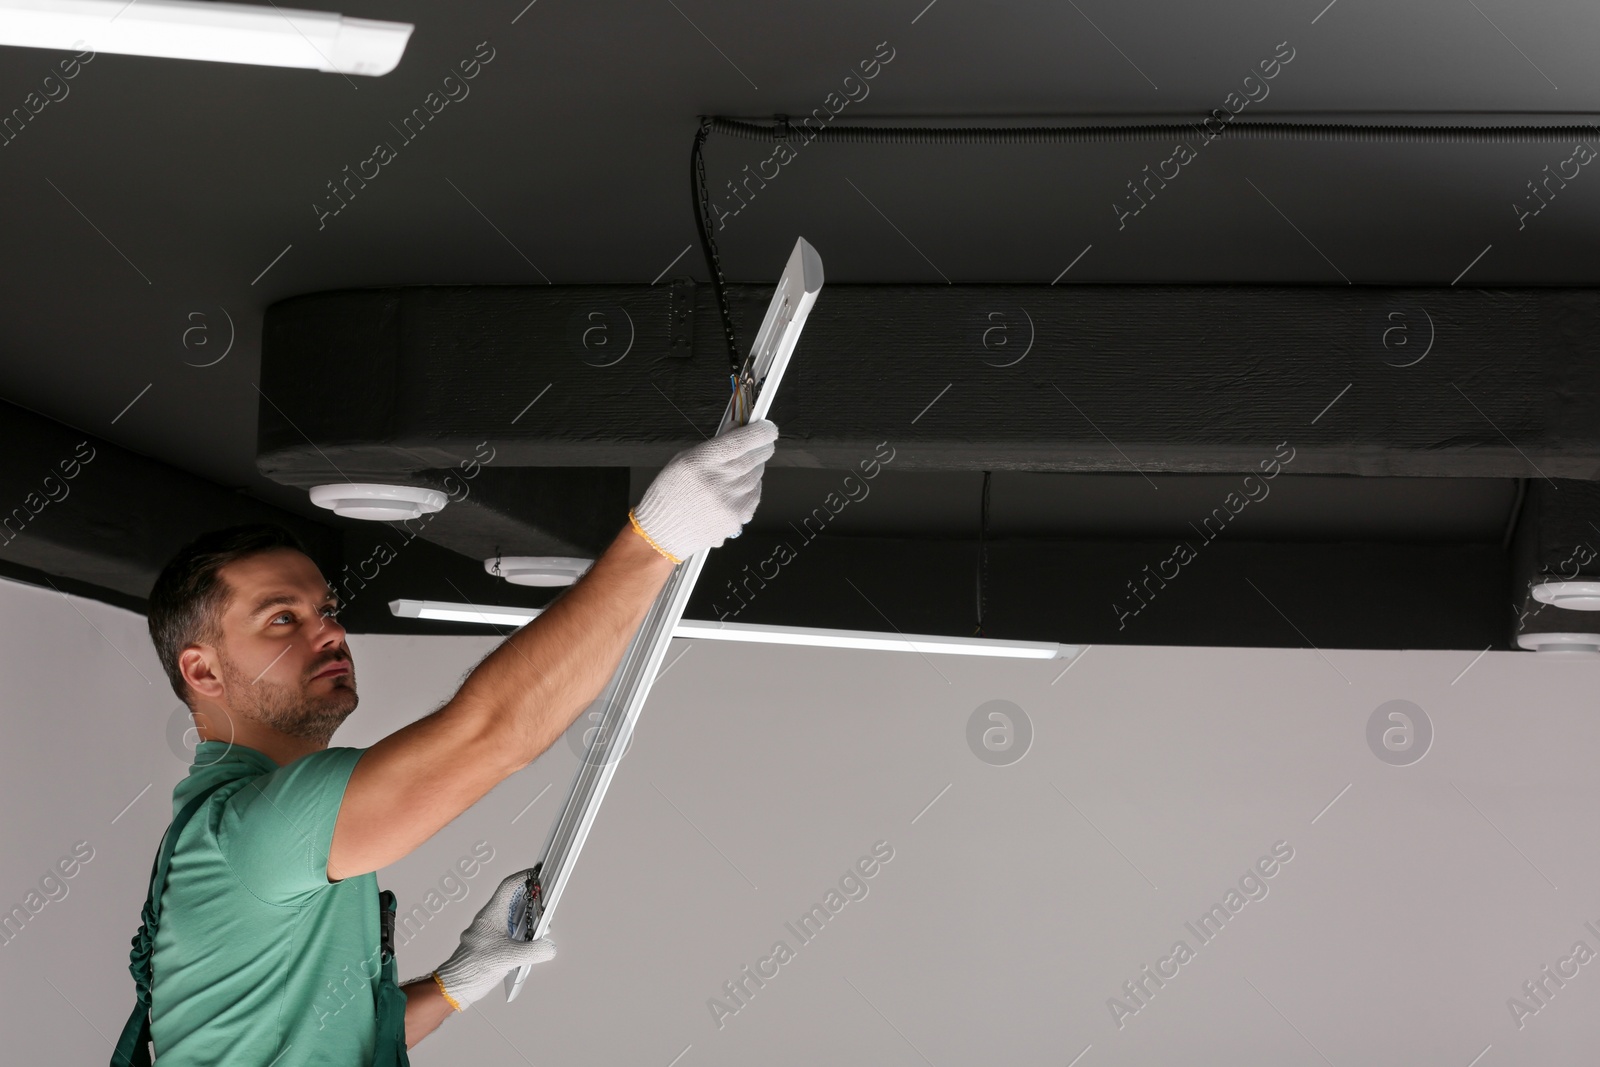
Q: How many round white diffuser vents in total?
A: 4